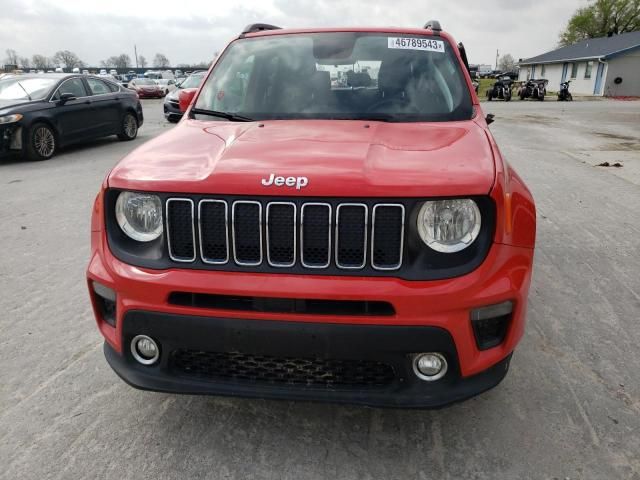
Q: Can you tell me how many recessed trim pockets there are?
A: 2